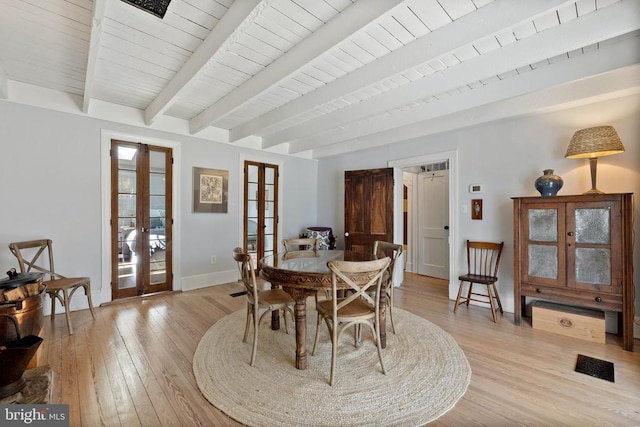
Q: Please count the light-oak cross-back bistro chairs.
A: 5